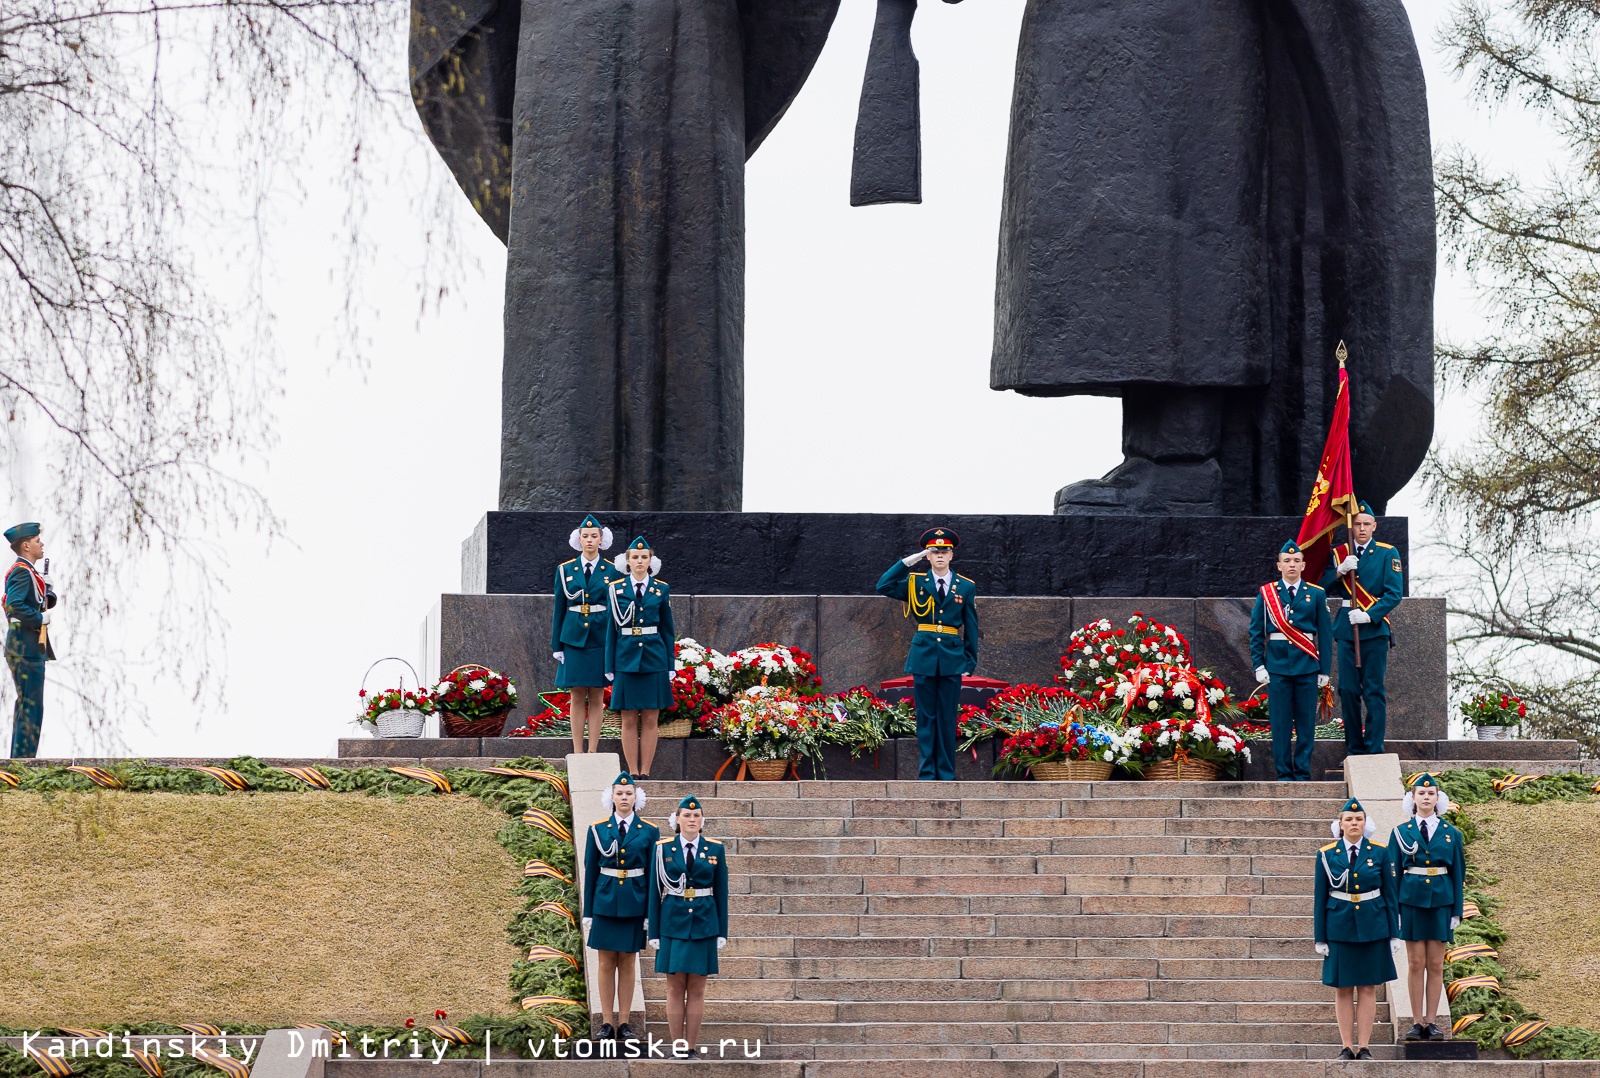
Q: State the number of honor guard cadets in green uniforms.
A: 10